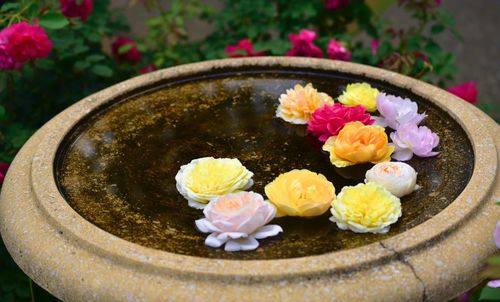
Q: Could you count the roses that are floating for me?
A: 11